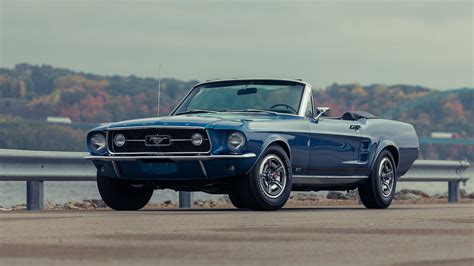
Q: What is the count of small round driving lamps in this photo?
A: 2